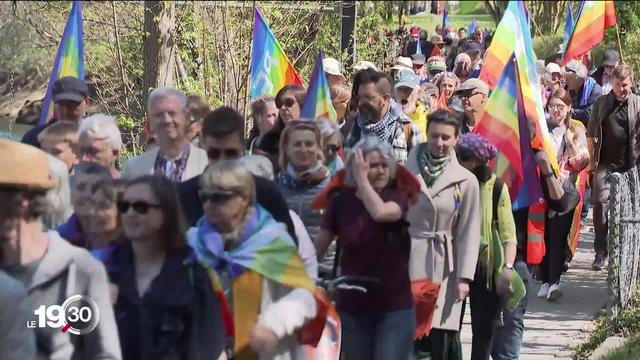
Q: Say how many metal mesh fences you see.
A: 1